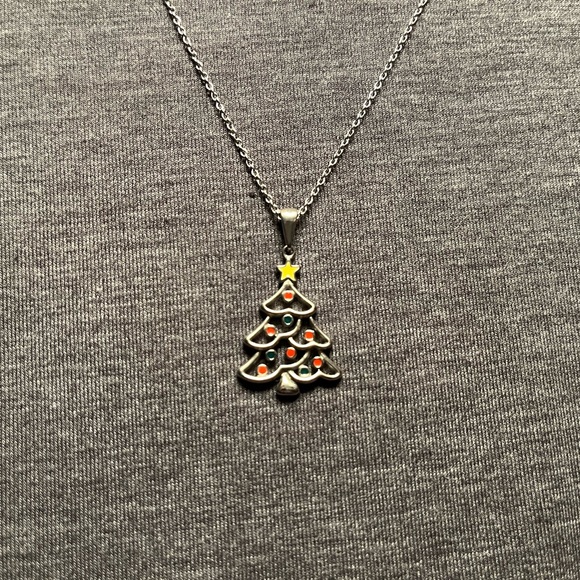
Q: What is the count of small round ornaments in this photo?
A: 9